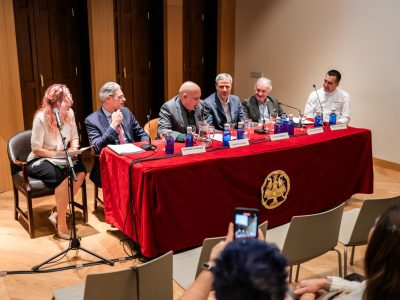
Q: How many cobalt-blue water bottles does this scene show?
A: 9